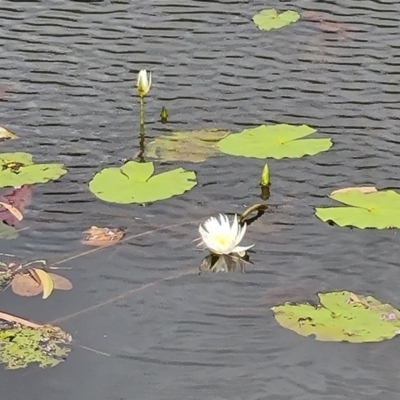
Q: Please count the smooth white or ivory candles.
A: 0